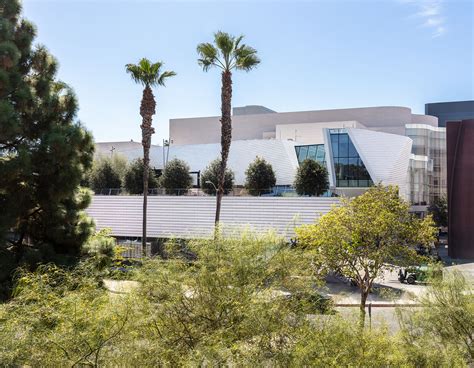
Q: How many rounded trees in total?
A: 6